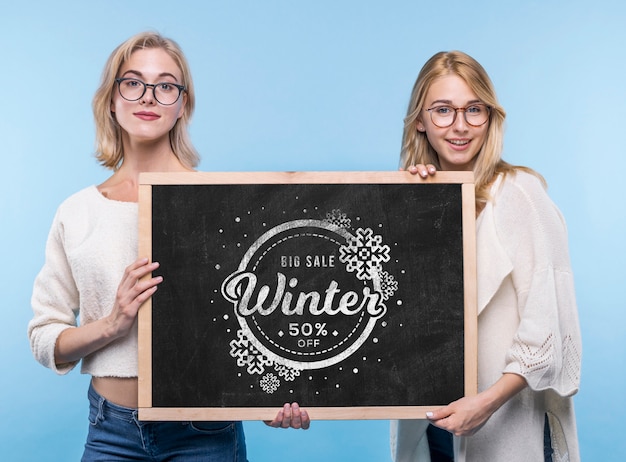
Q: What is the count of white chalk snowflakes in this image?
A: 6